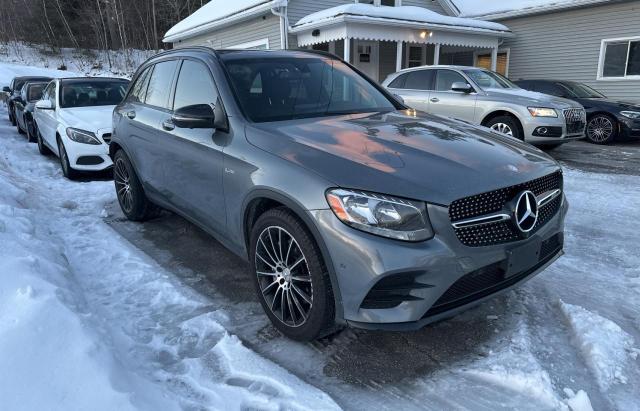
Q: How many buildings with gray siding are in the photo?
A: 2